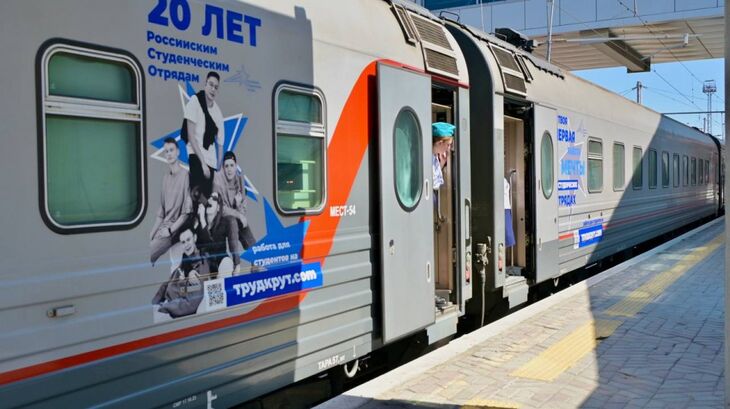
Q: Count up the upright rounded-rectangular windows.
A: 12